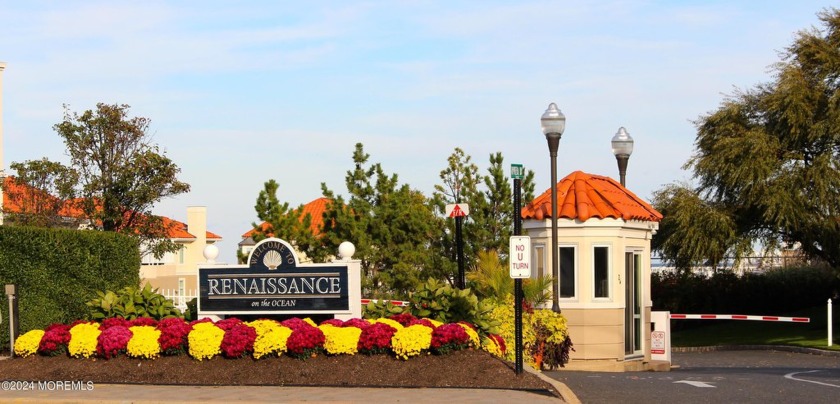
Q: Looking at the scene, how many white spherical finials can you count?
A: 2